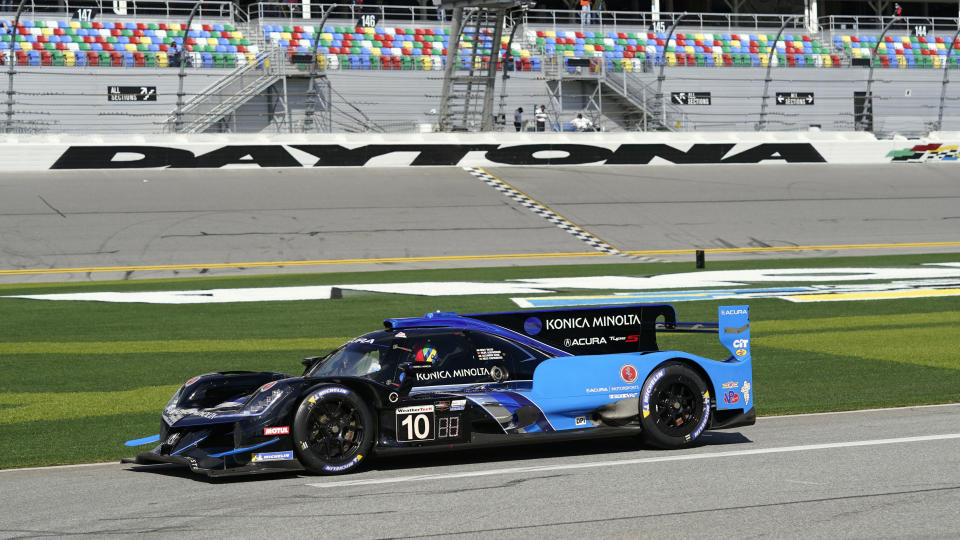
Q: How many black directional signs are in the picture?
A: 3